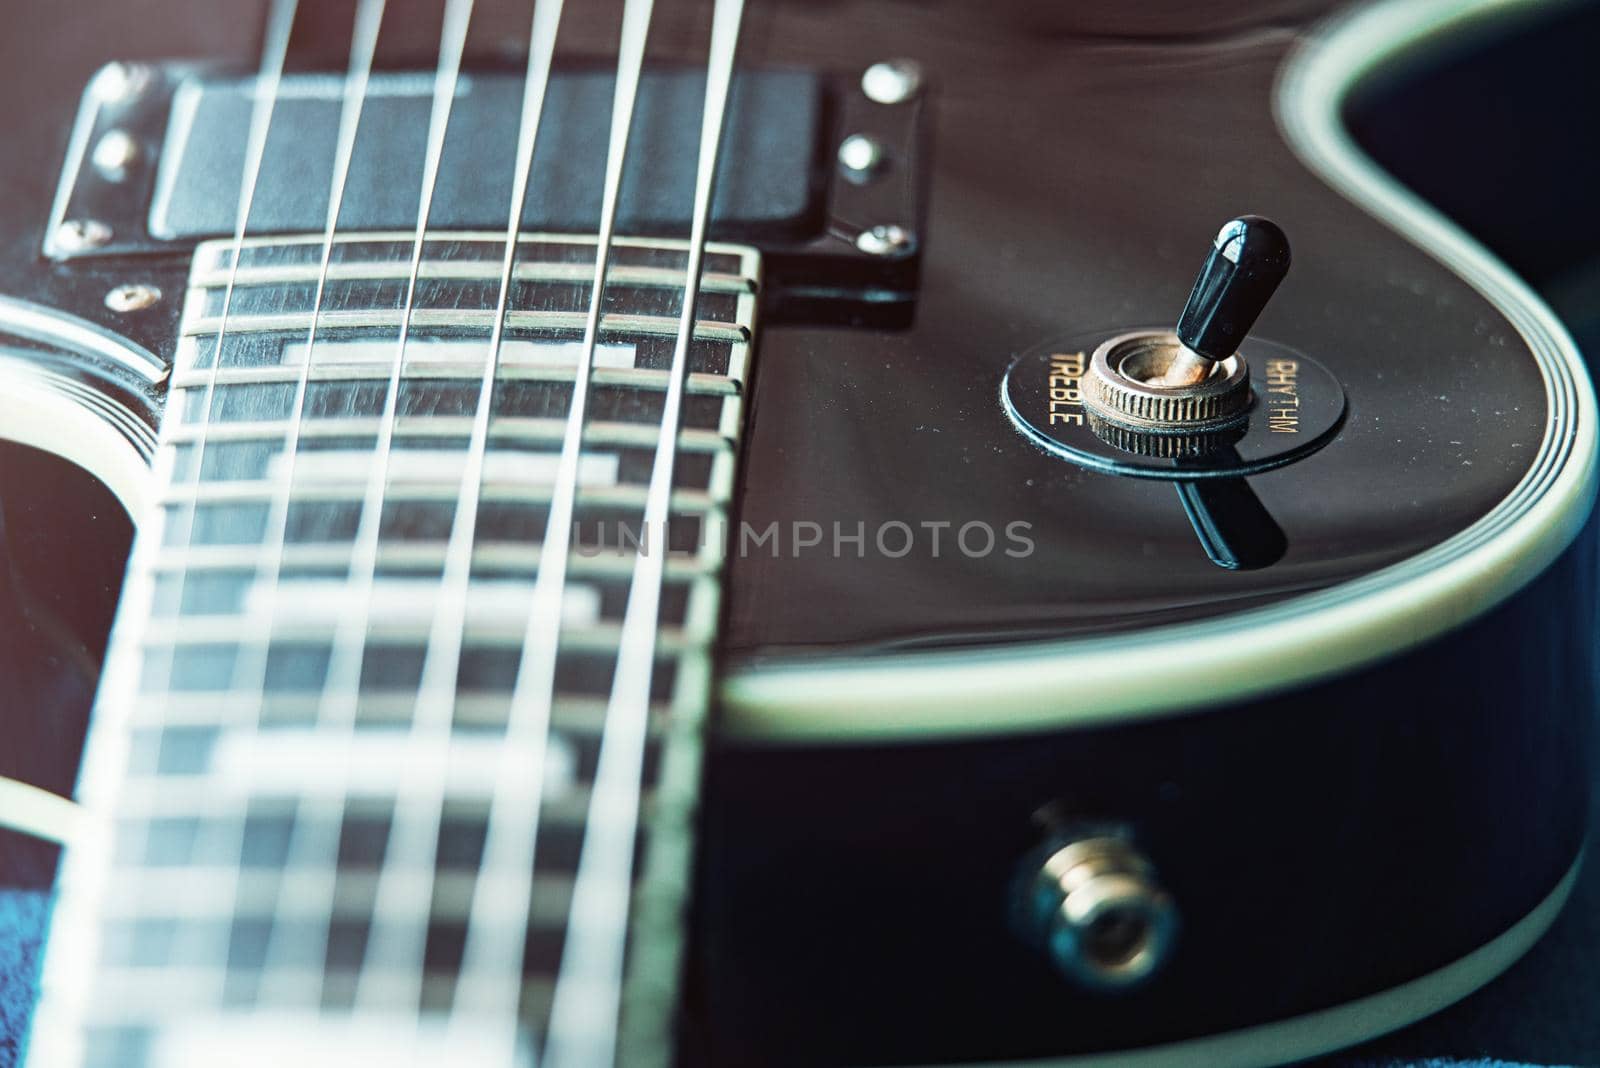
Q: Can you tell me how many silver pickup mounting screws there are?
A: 6